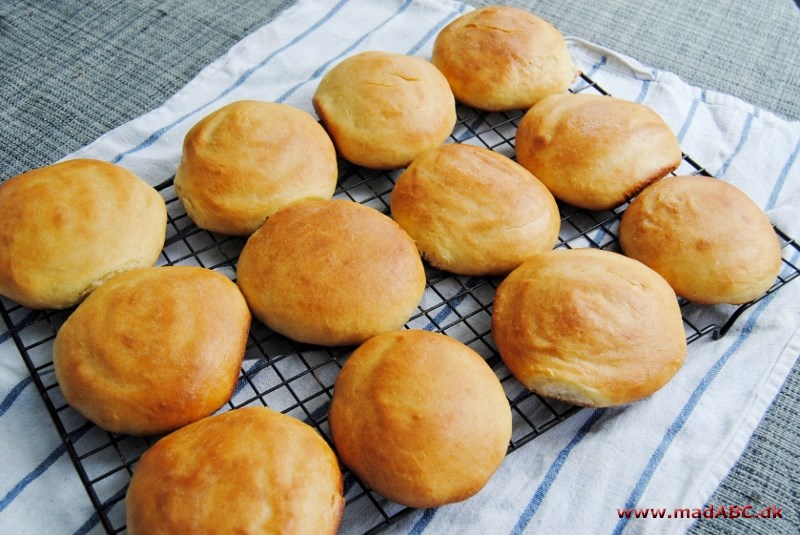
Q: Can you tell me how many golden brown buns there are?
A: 12